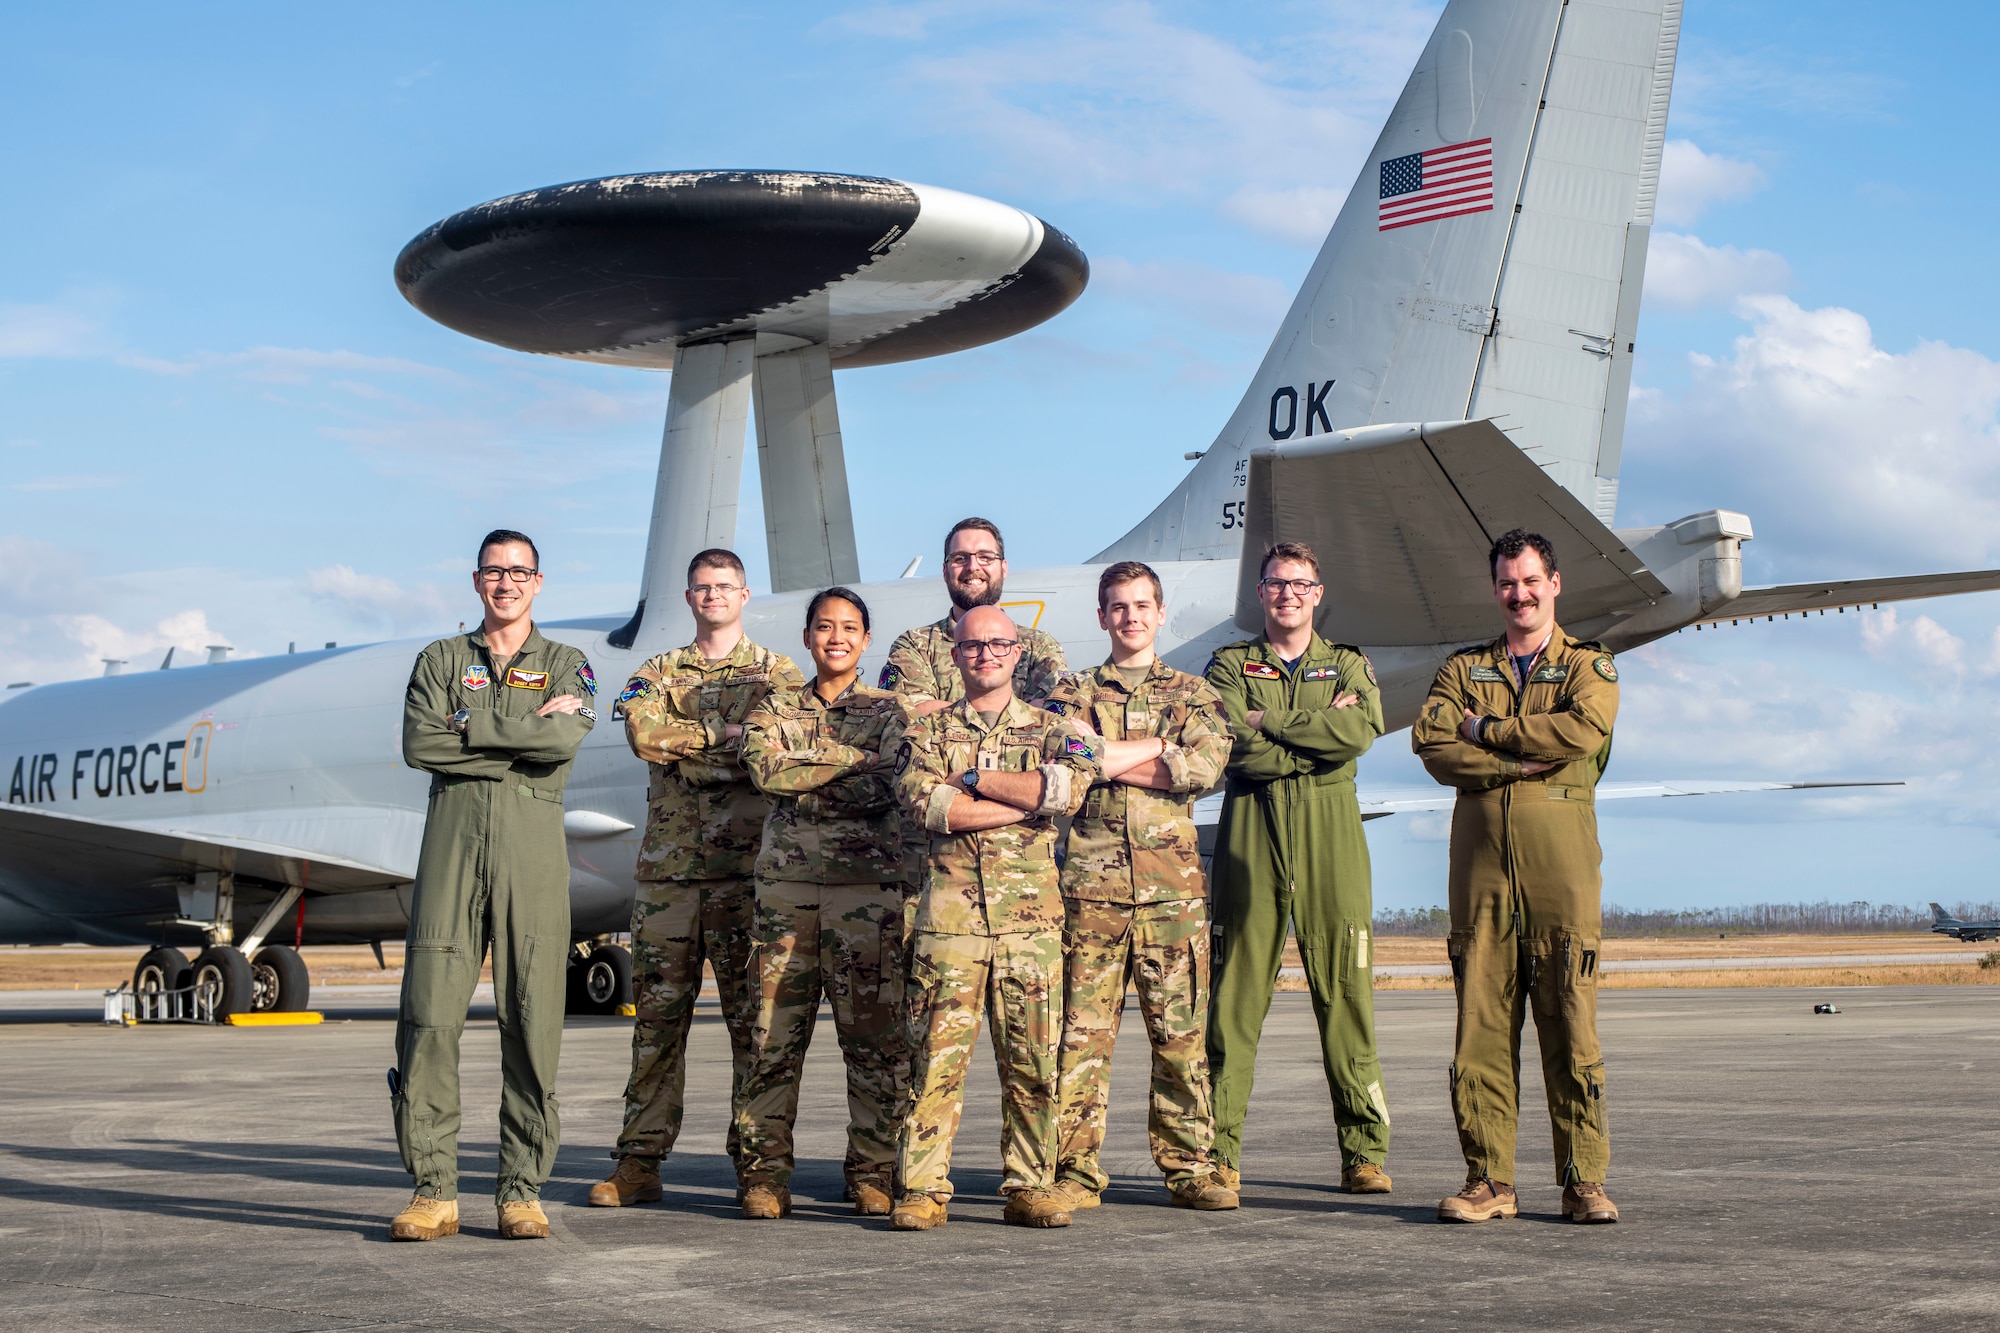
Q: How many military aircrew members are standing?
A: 8